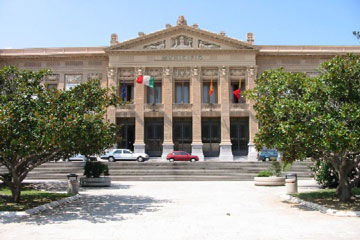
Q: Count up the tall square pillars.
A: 6